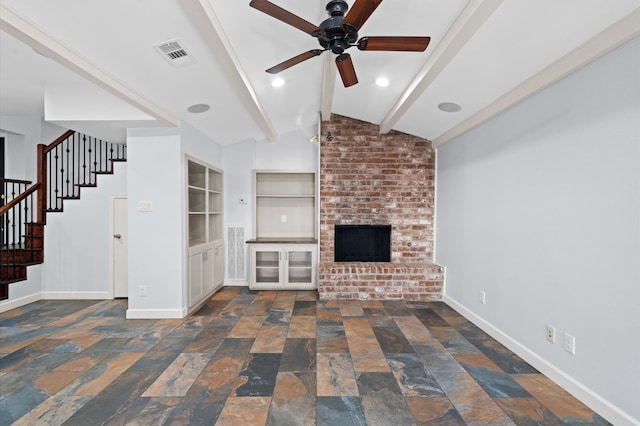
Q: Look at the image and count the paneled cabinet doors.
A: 3